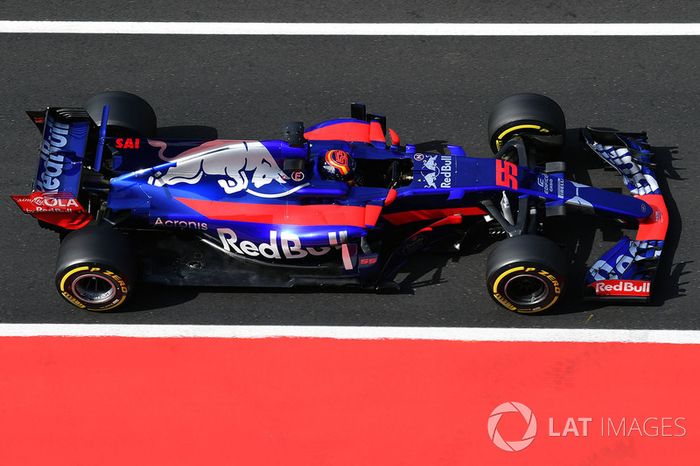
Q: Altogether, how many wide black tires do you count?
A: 4